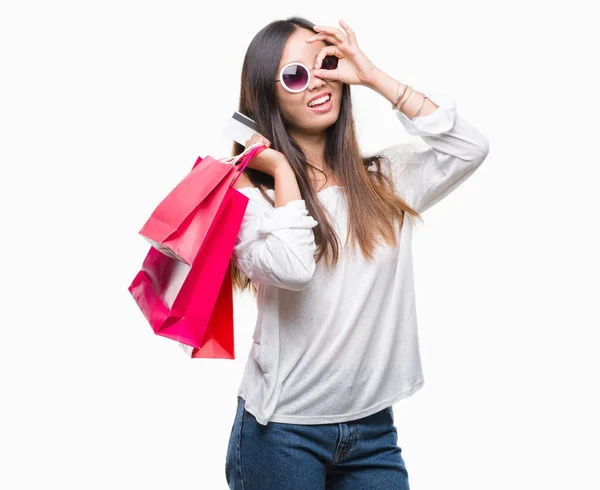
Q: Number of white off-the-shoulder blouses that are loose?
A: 1